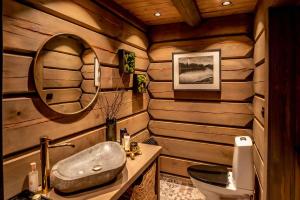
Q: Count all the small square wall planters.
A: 2